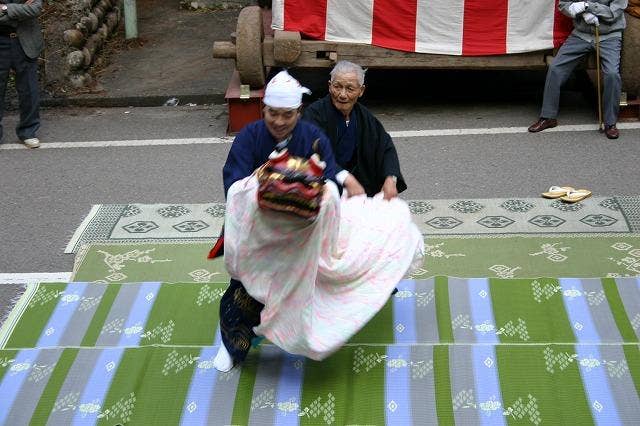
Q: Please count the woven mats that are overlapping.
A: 4